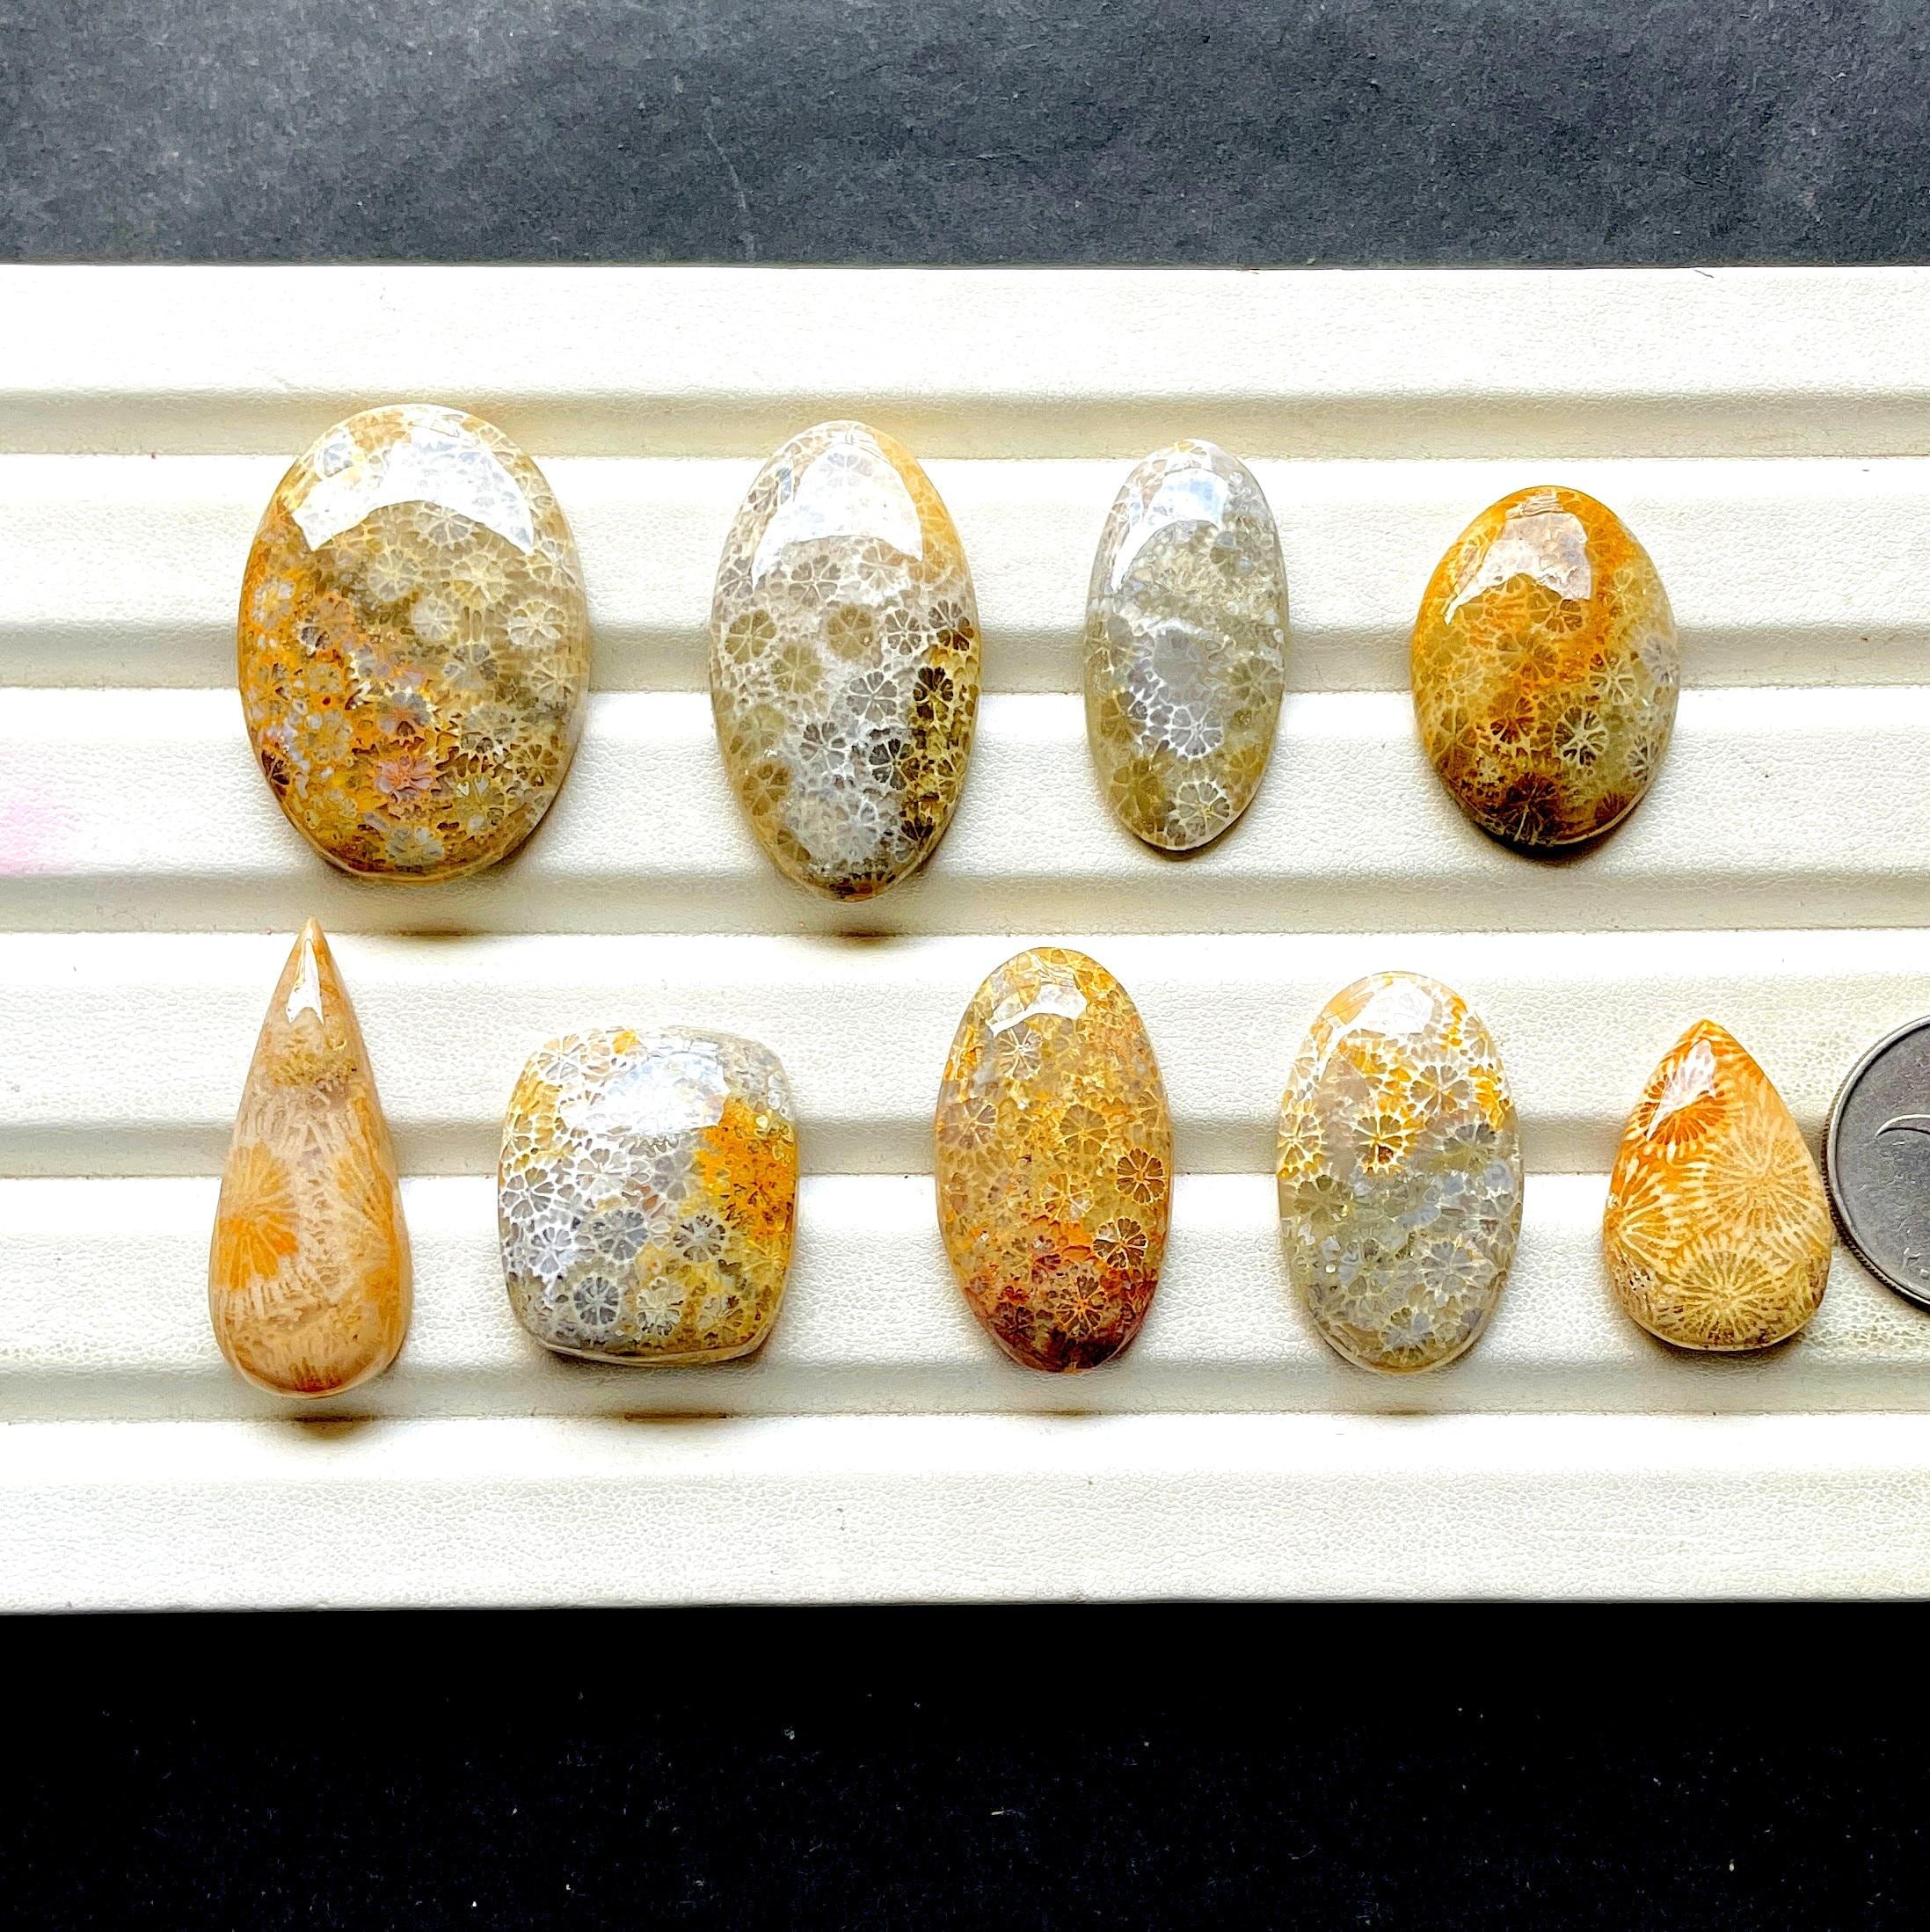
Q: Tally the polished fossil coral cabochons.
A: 9